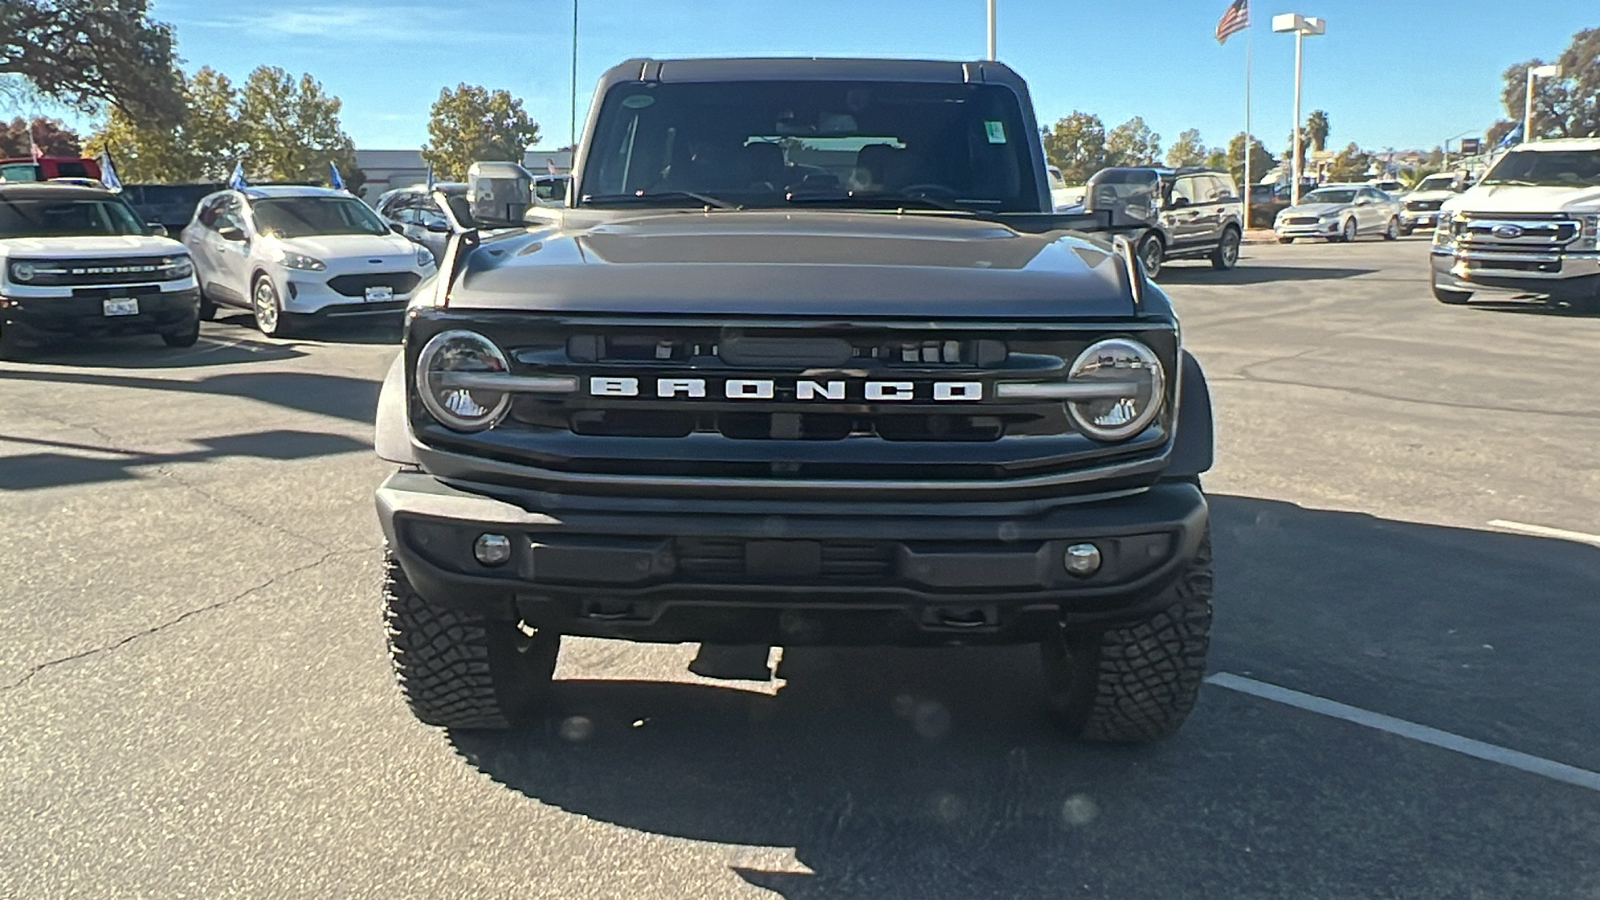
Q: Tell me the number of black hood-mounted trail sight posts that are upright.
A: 2